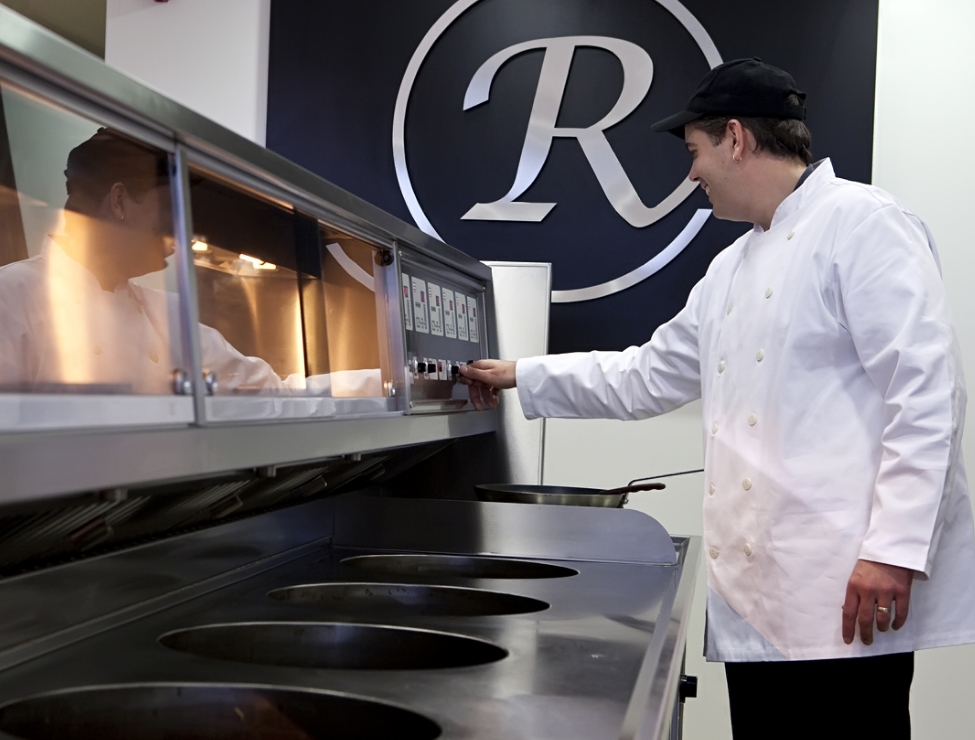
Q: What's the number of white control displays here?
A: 6